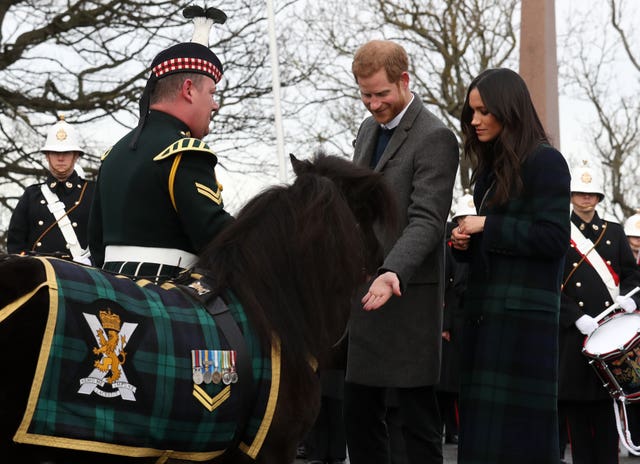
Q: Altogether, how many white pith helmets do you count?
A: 4